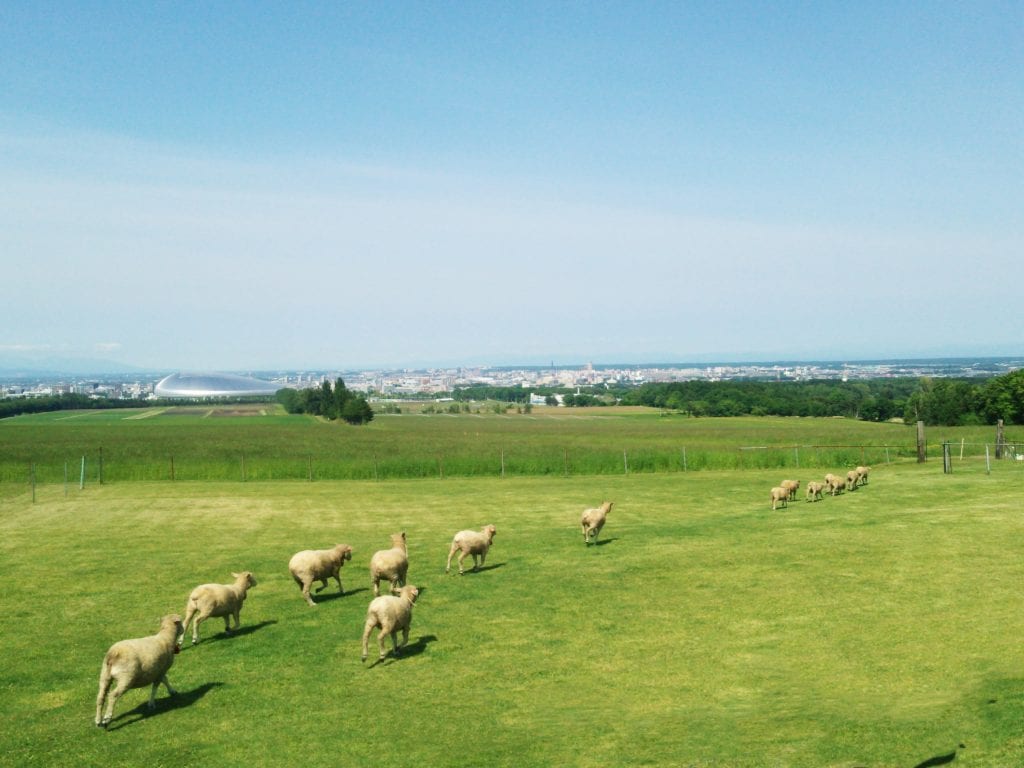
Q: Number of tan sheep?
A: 14